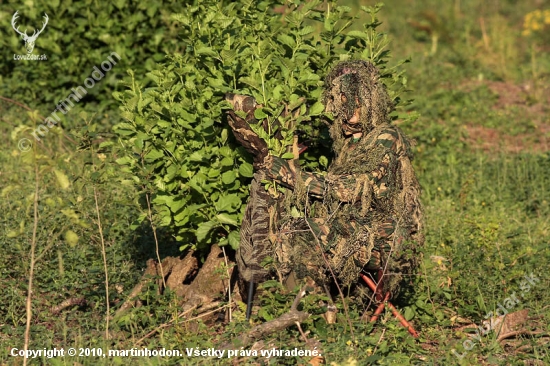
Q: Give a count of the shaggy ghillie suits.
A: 1